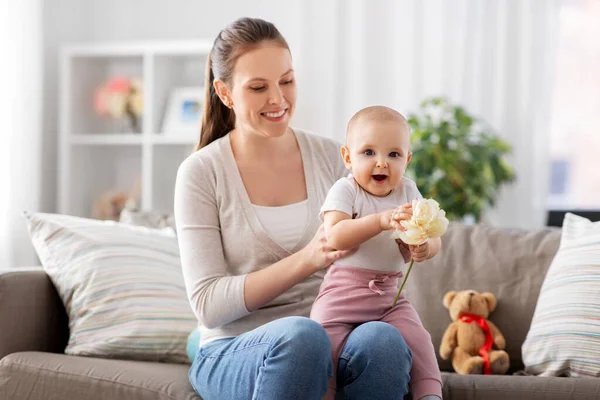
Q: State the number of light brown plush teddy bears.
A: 1